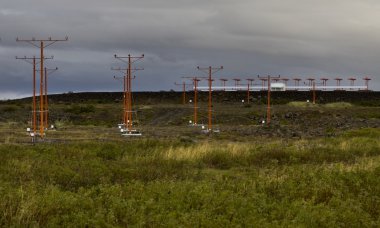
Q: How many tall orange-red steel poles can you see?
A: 12